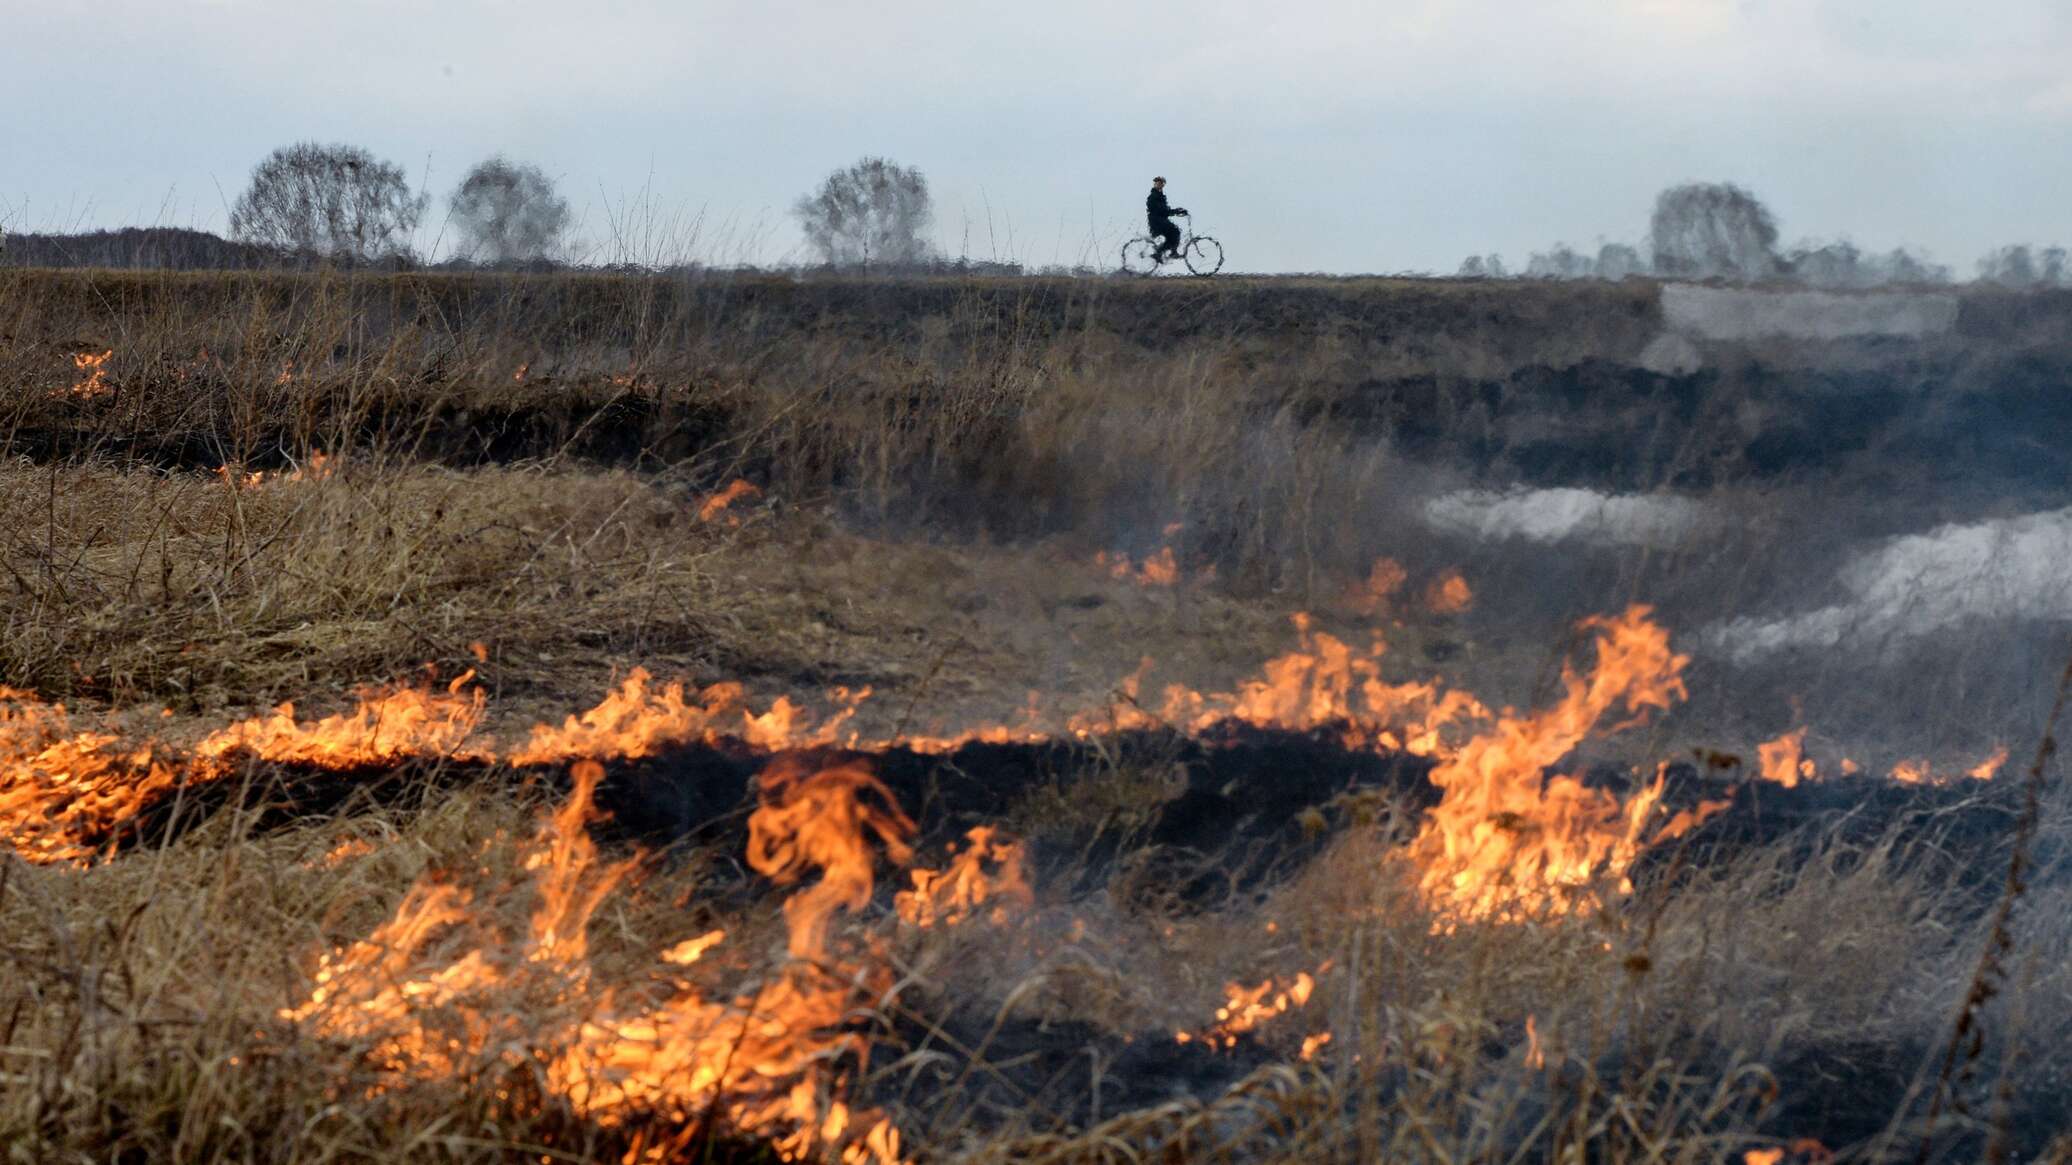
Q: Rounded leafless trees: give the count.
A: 4